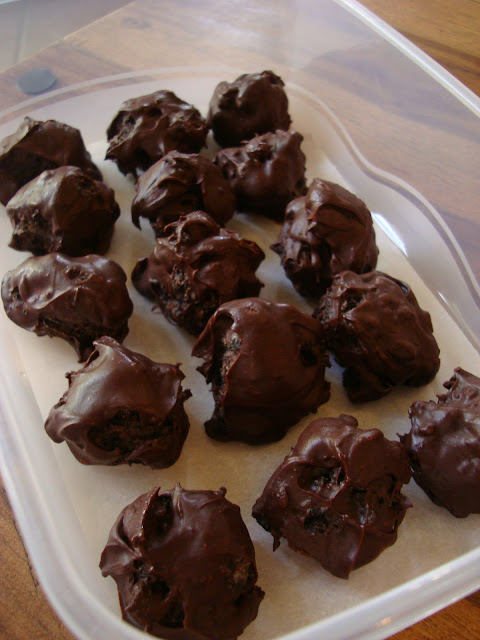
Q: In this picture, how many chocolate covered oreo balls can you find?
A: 15